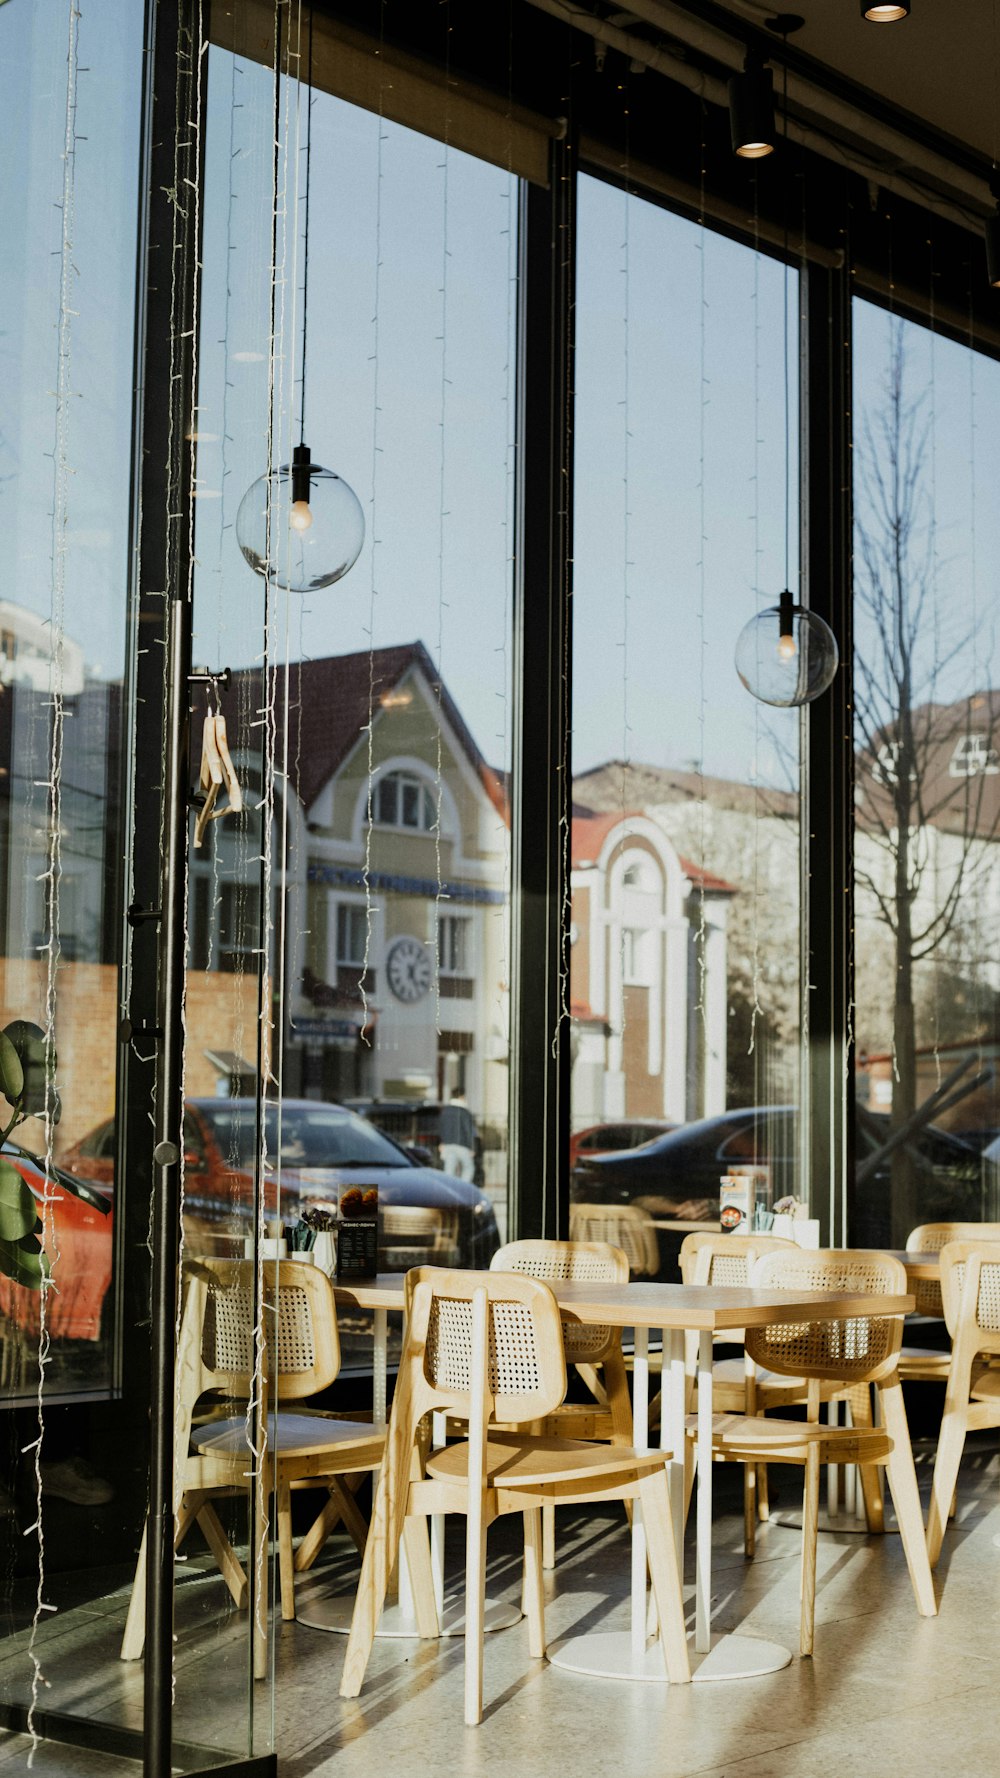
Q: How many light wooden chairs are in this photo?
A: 7